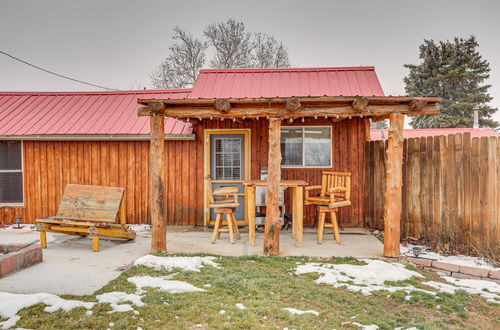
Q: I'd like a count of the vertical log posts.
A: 3